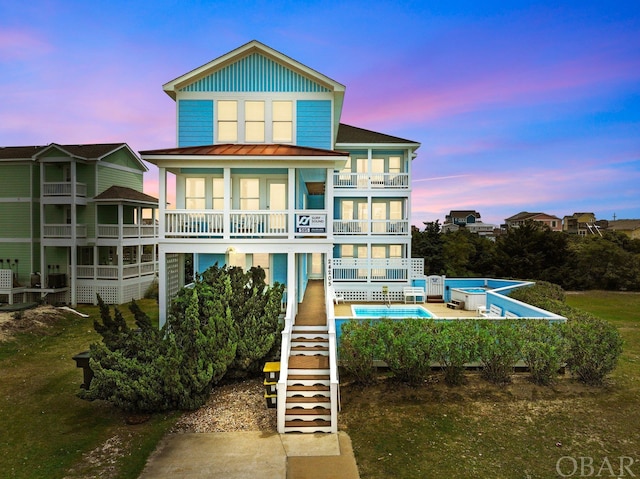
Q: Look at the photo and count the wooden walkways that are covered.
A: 1